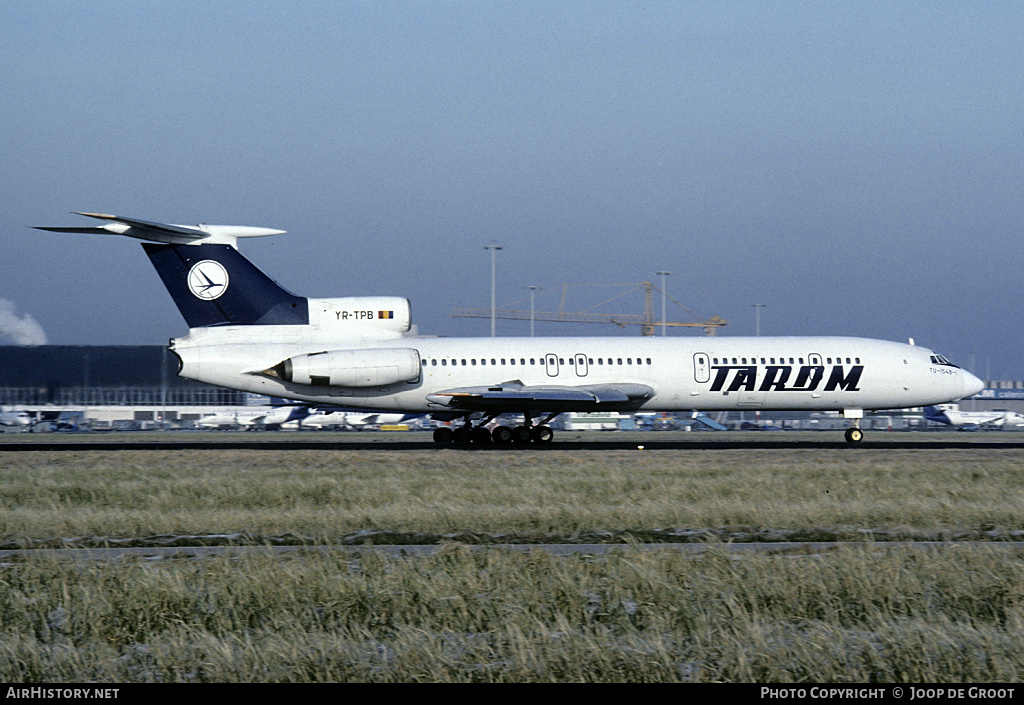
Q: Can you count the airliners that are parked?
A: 4